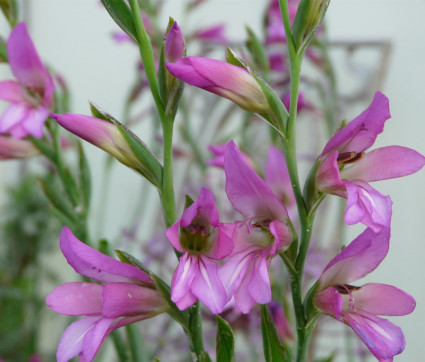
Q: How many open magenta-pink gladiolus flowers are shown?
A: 6